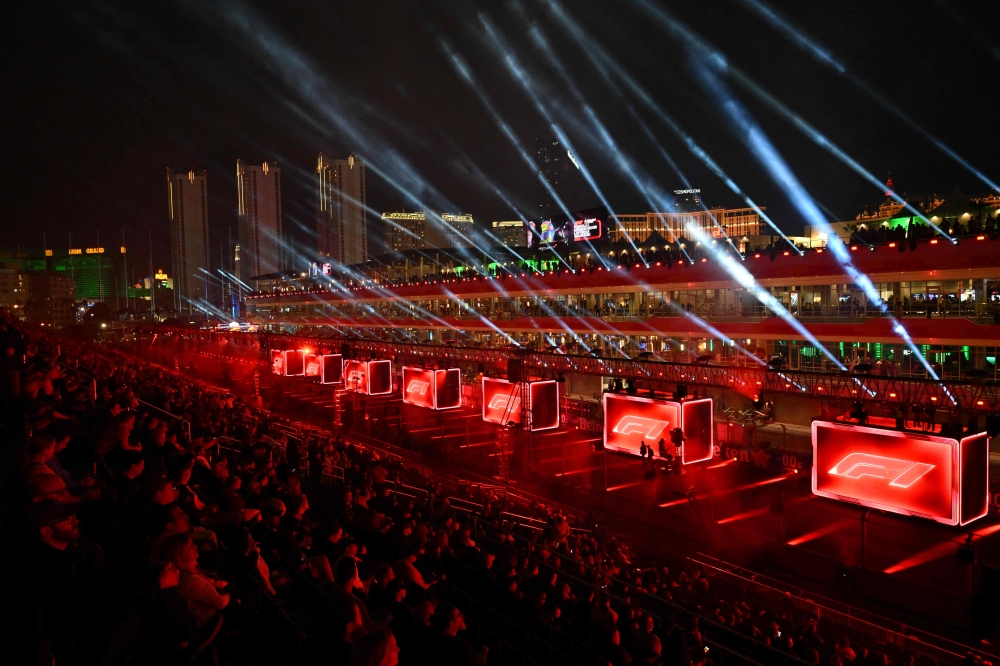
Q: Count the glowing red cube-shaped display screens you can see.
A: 7